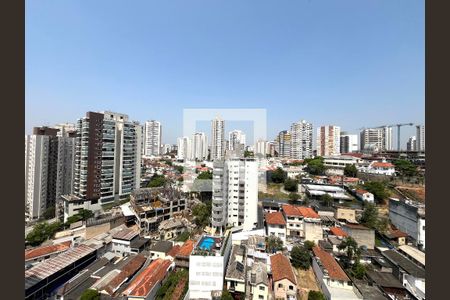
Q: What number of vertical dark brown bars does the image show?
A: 2